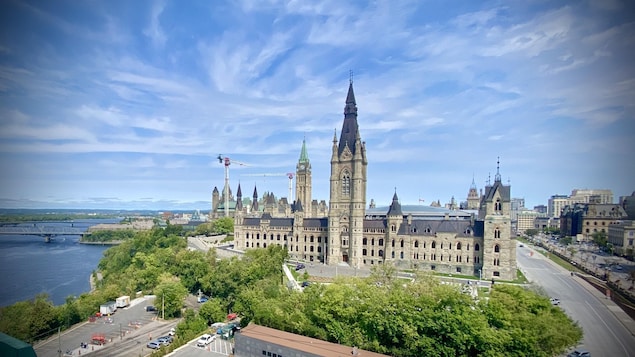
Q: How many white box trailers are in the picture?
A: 2